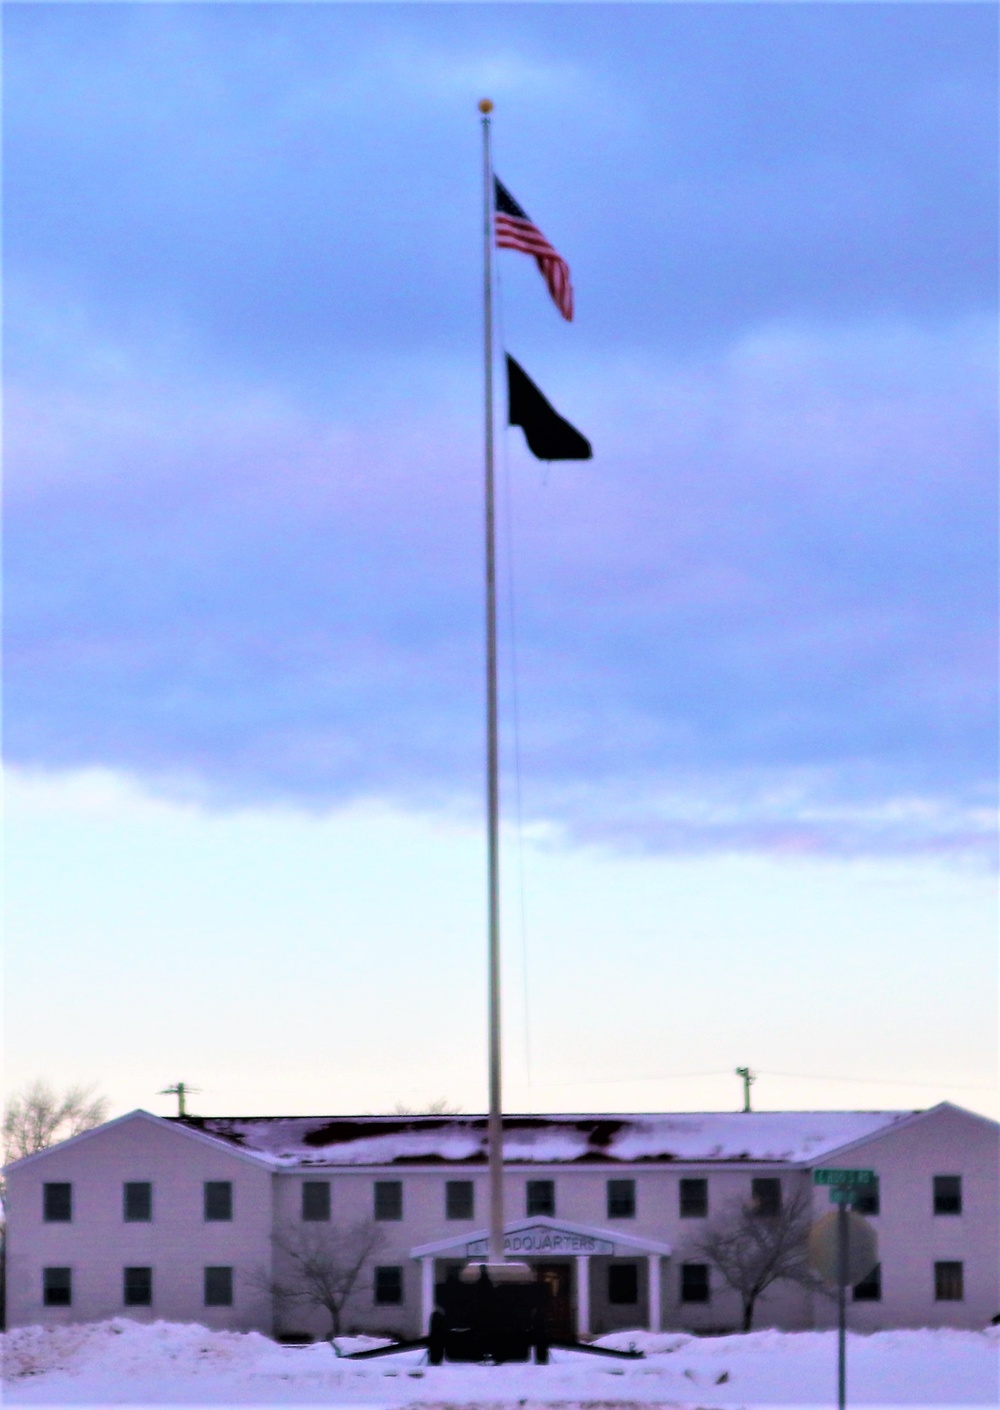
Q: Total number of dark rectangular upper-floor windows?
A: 12